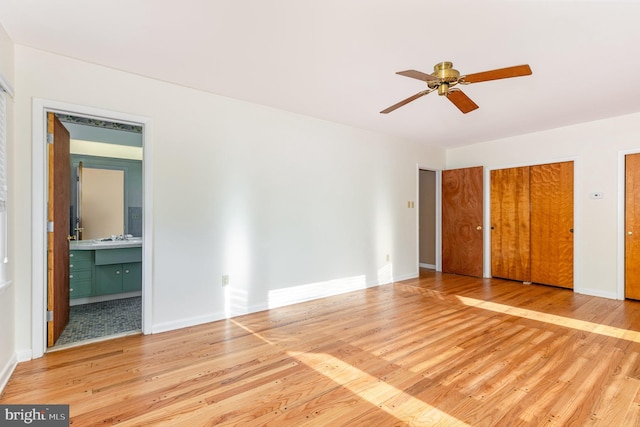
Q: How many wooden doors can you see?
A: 5